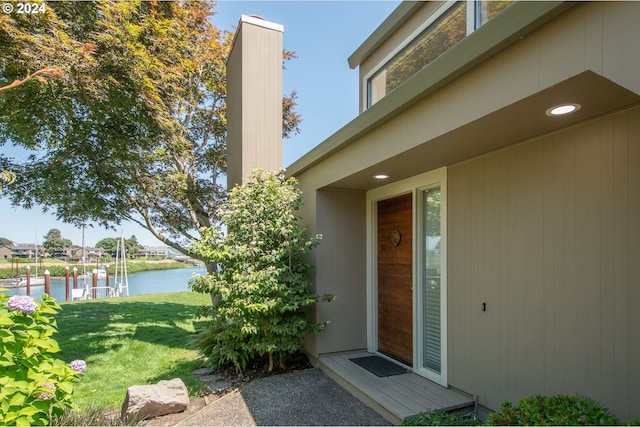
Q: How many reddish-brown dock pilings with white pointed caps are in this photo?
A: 6